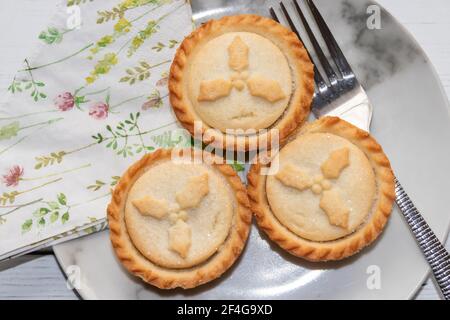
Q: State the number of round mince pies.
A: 3